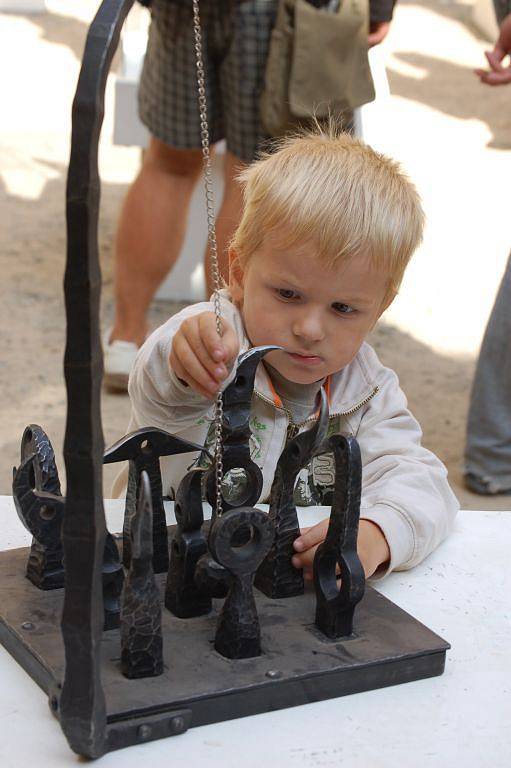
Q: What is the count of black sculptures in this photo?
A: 9